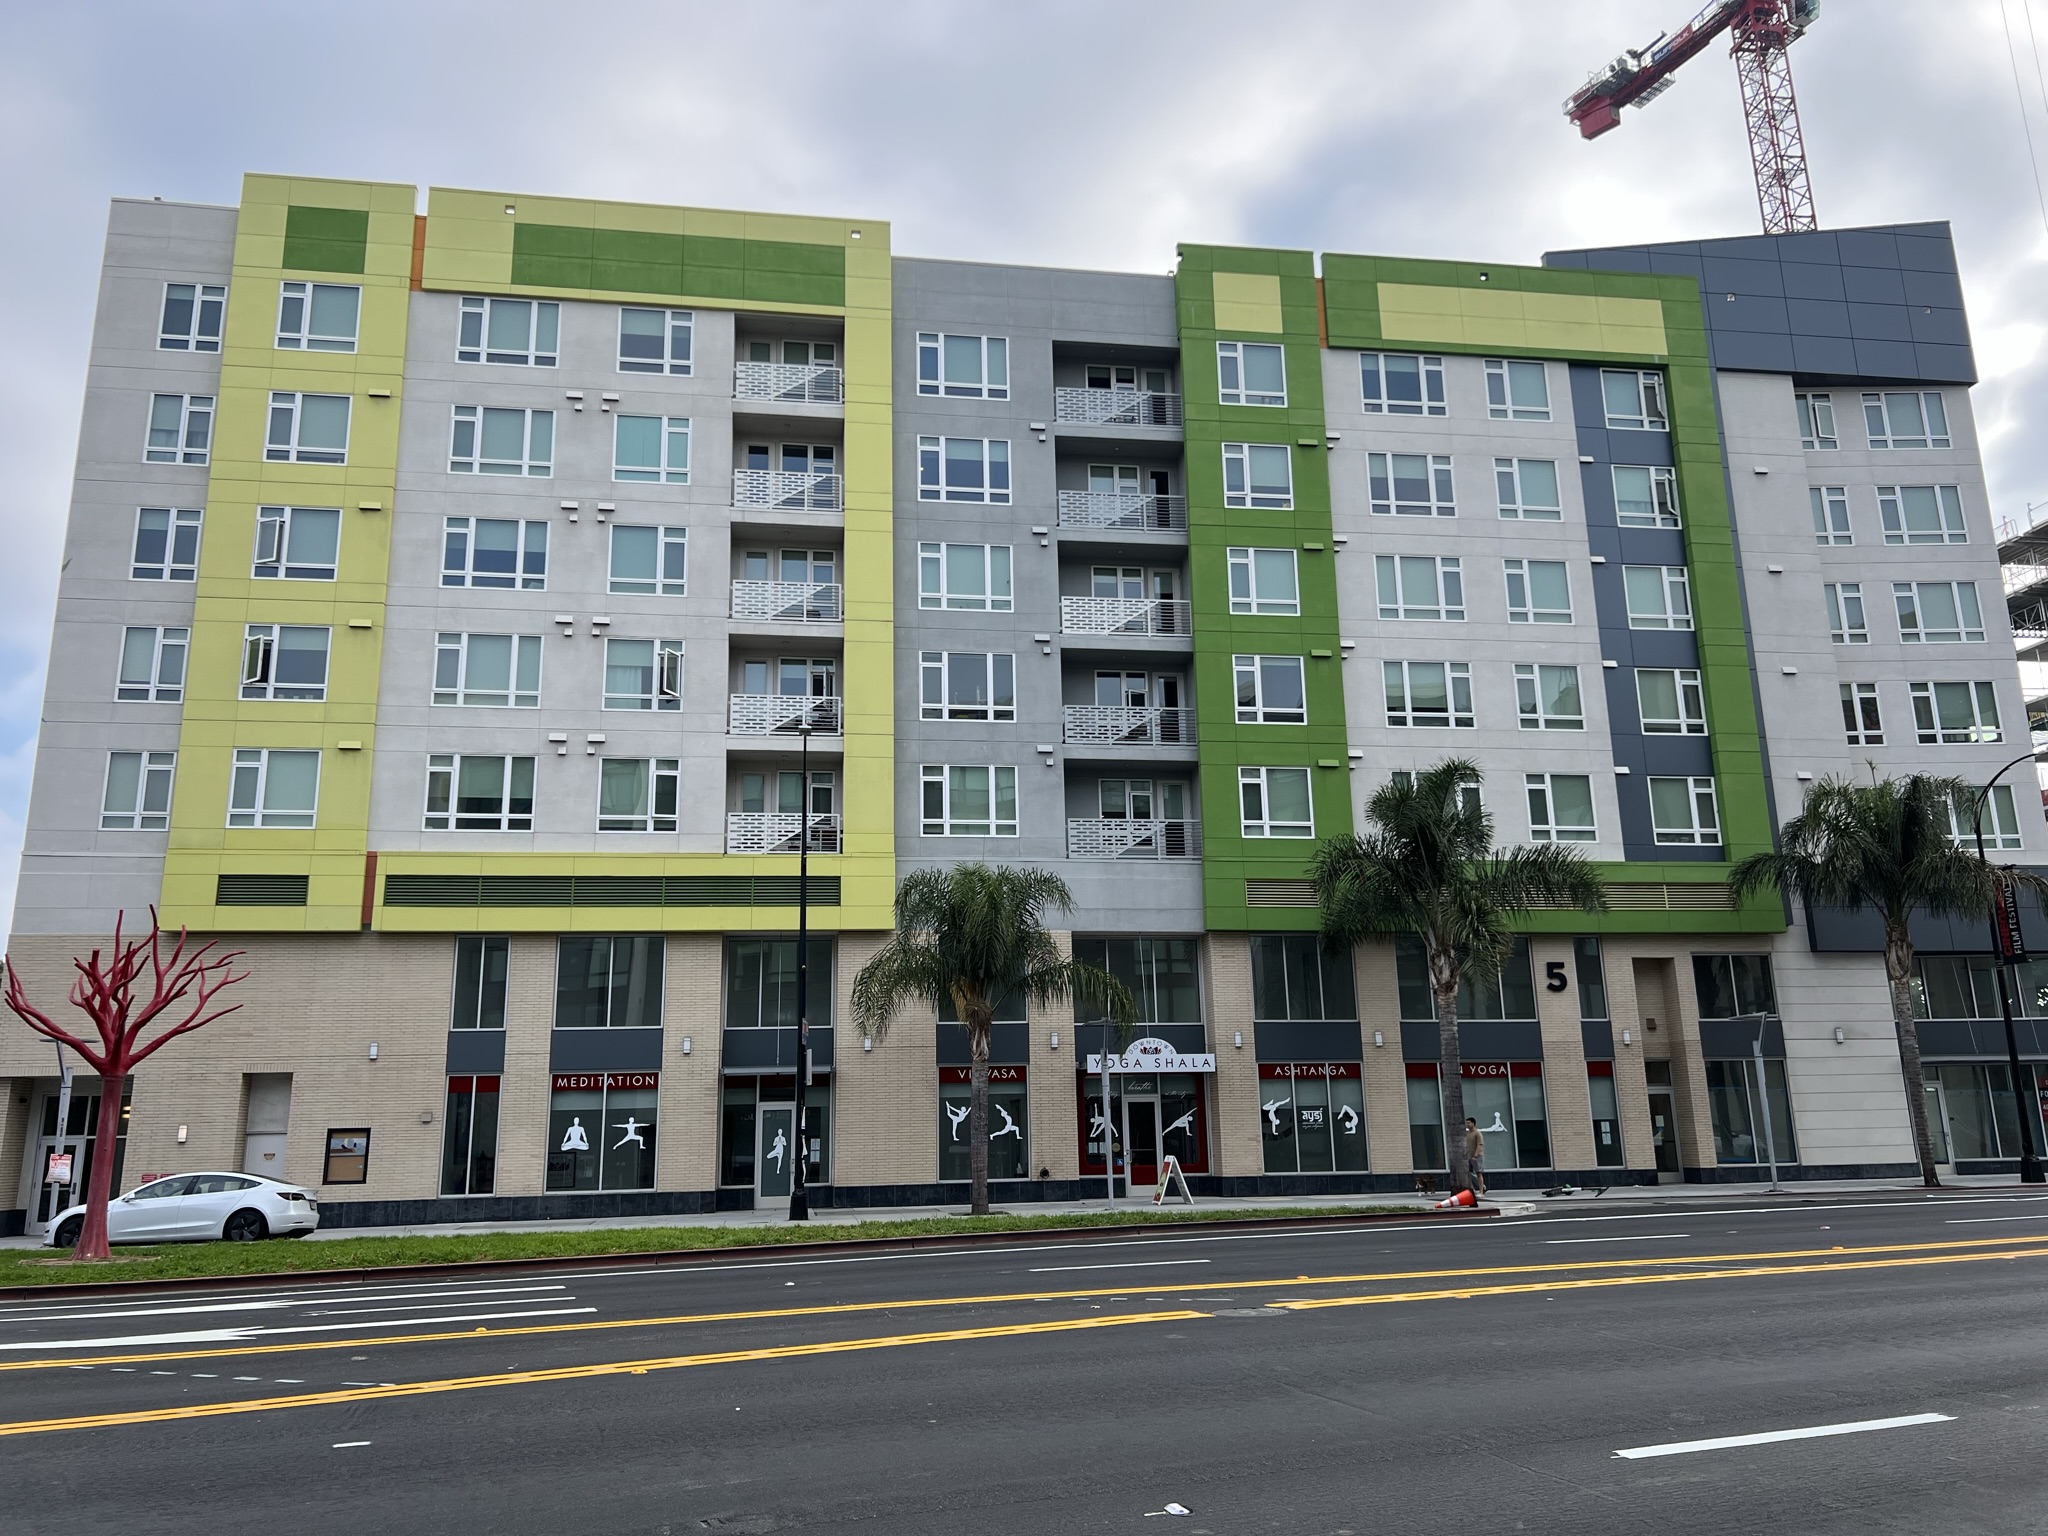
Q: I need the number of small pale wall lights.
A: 9